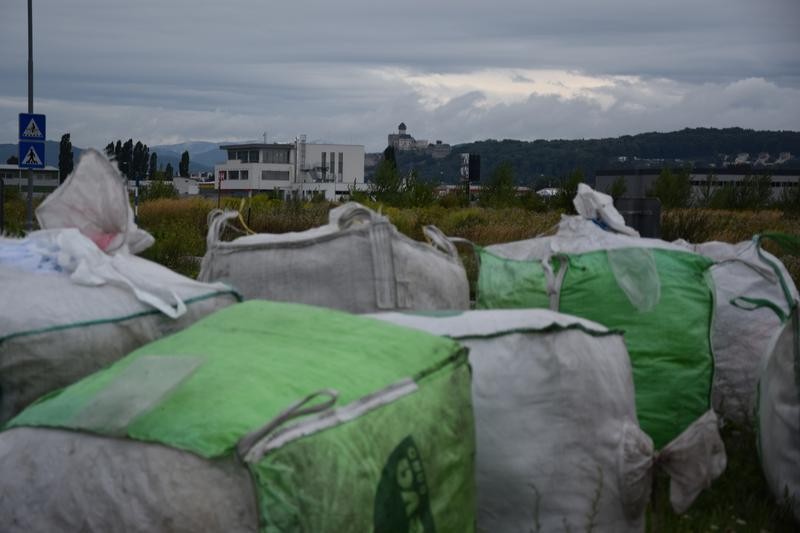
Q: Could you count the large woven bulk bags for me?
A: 7